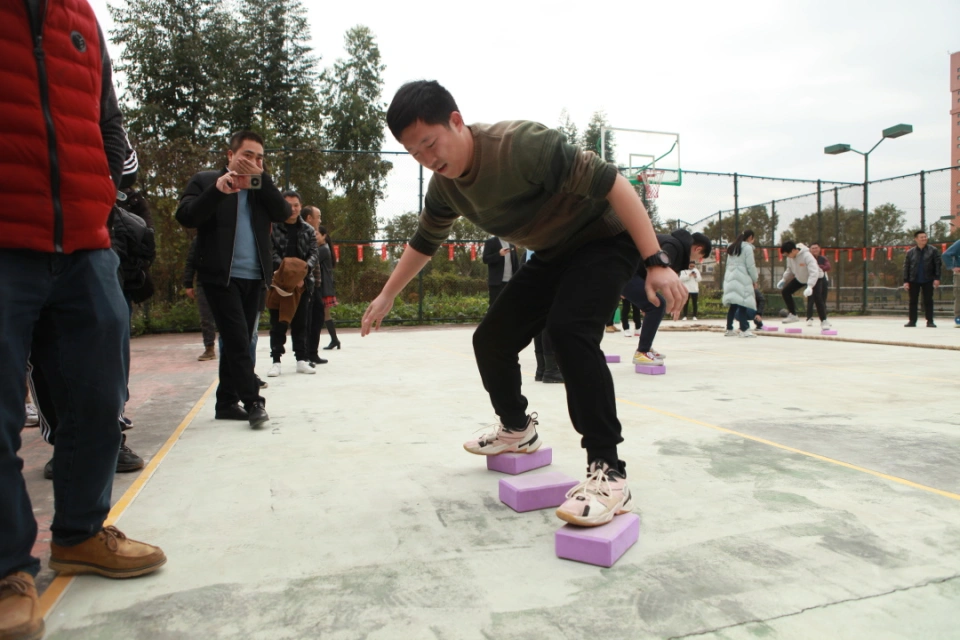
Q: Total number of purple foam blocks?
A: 8